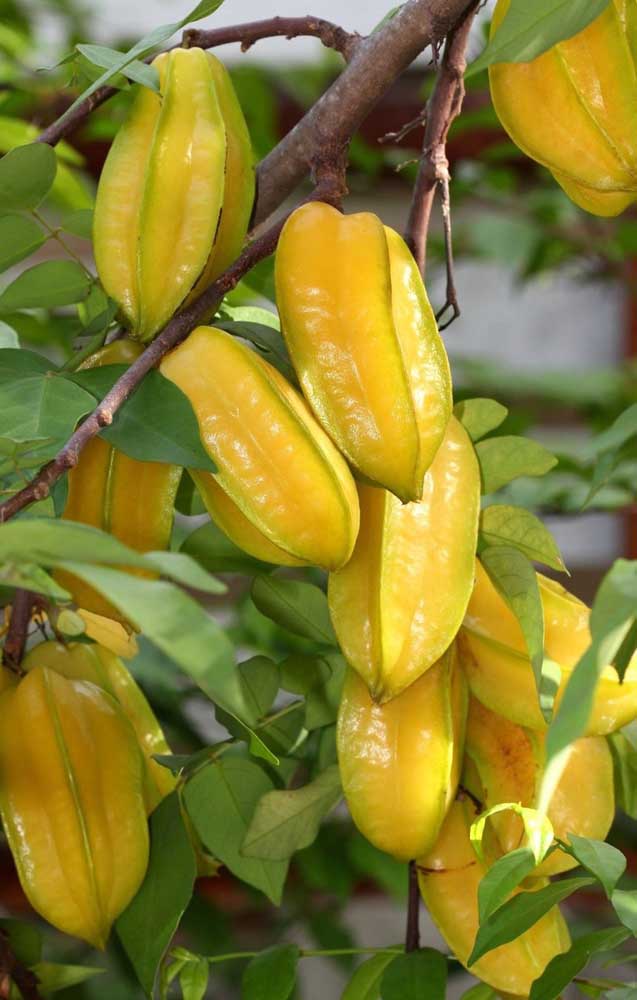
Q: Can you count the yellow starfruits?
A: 12